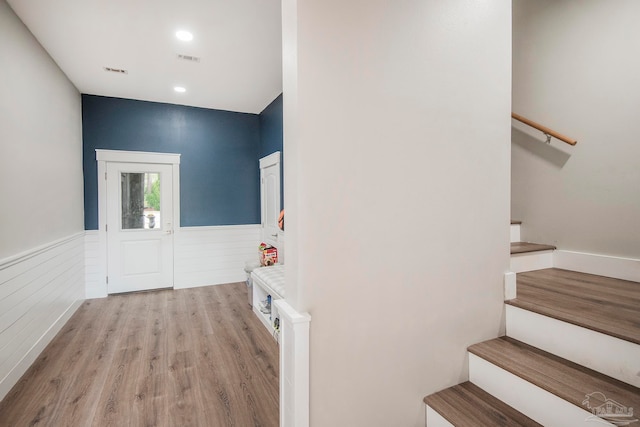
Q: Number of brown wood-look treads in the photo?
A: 5